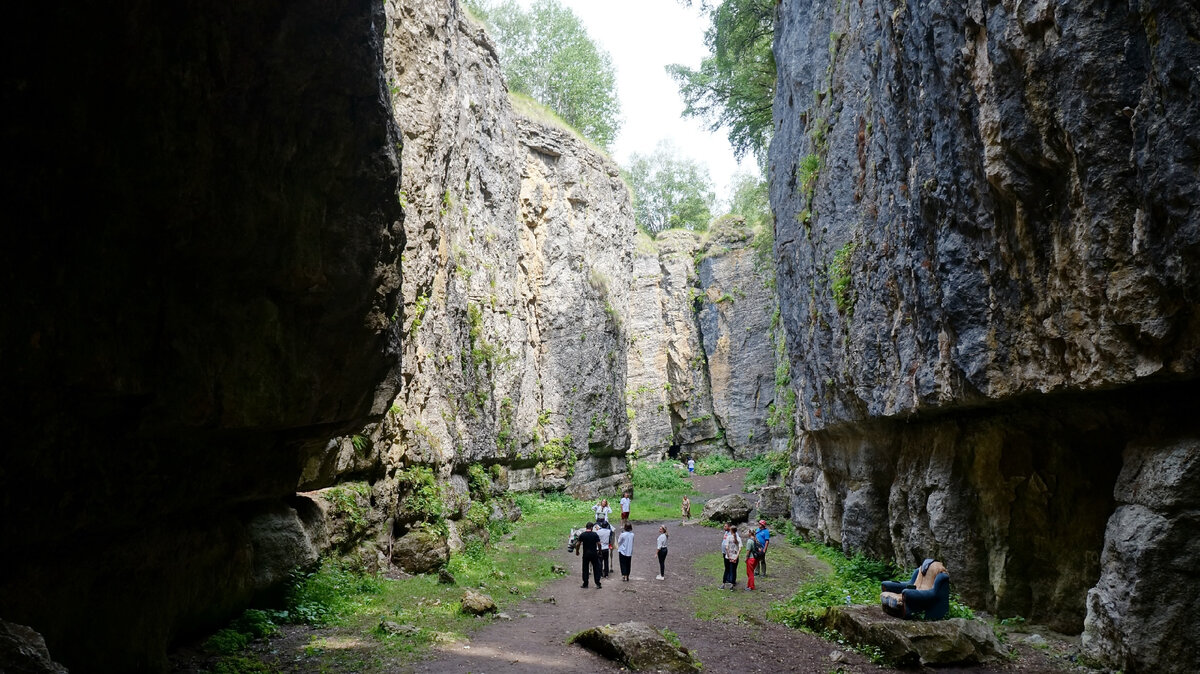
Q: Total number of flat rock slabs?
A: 2